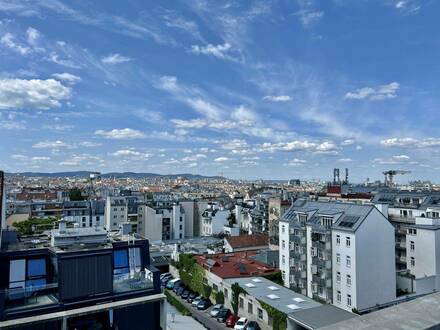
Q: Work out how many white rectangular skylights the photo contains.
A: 6